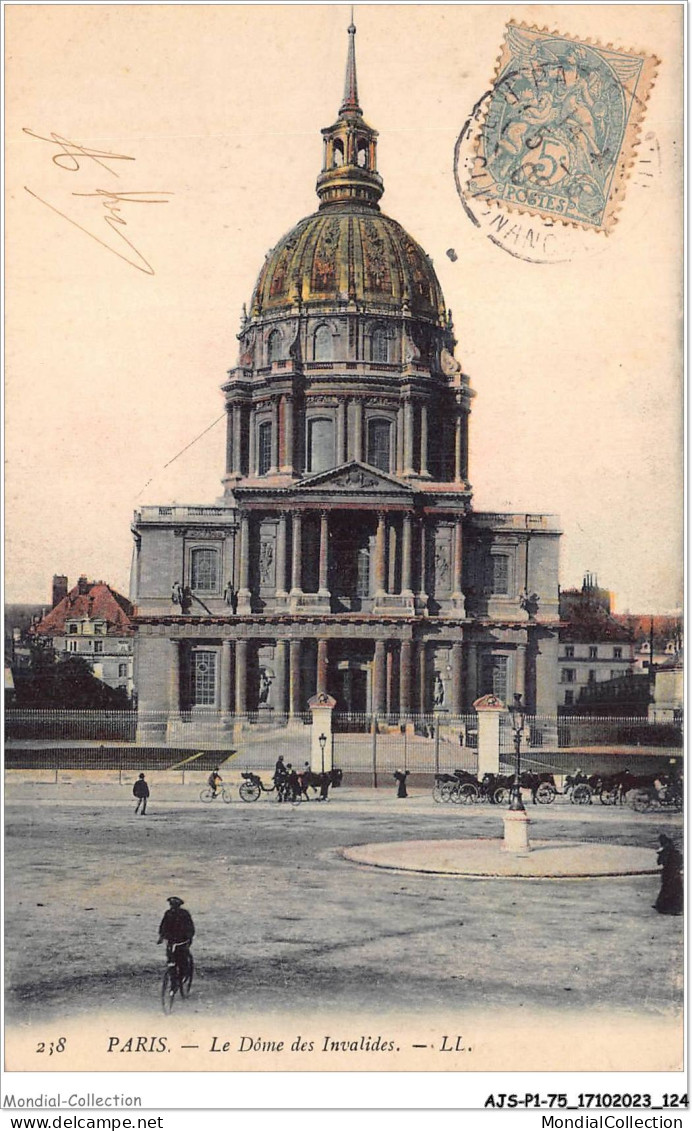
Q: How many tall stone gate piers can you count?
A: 2